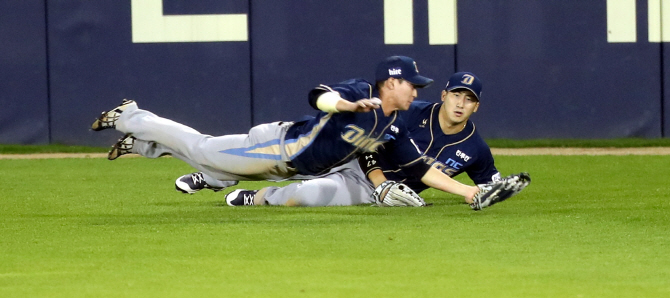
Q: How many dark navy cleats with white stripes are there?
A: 2